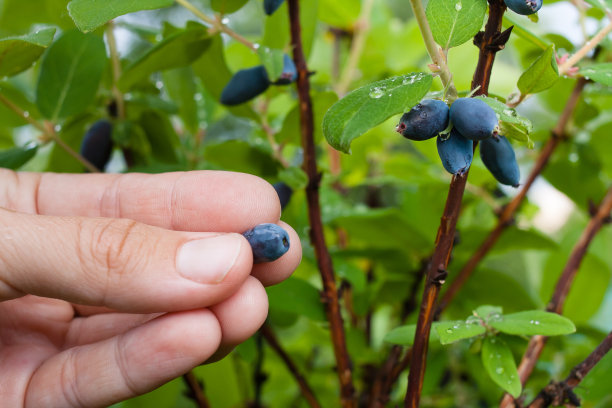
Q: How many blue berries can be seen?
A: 11